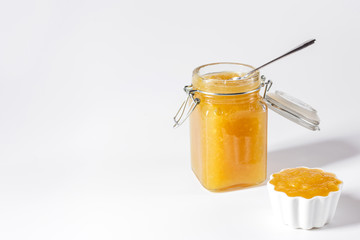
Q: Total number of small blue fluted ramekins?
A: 0